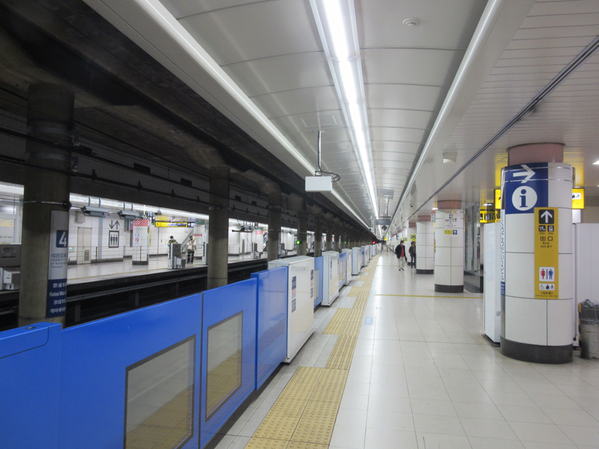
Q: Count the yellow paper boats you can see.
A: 0